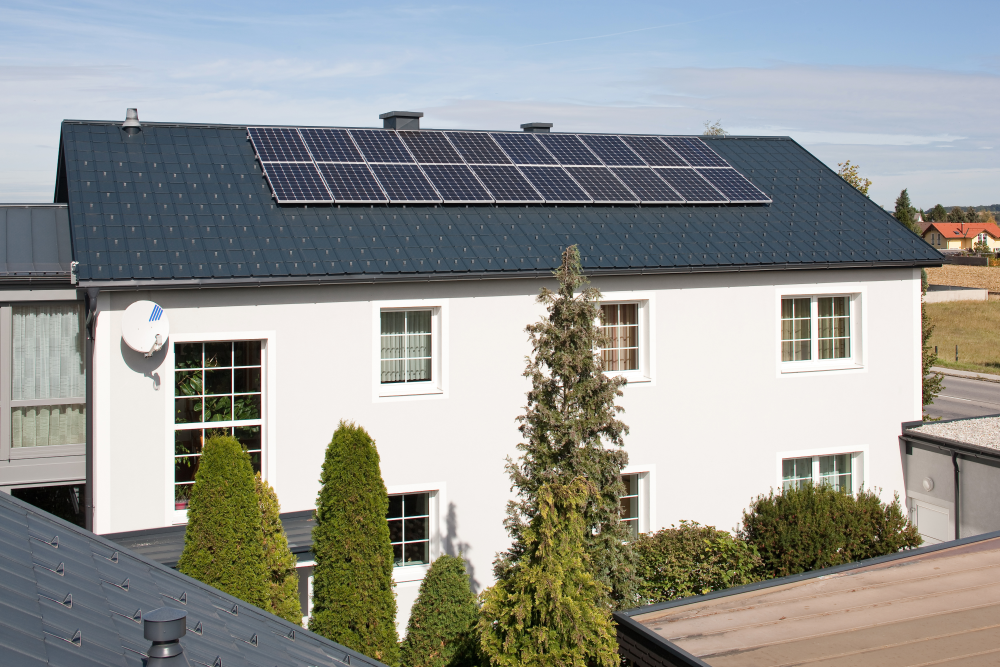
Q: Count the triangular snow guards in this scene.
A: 14